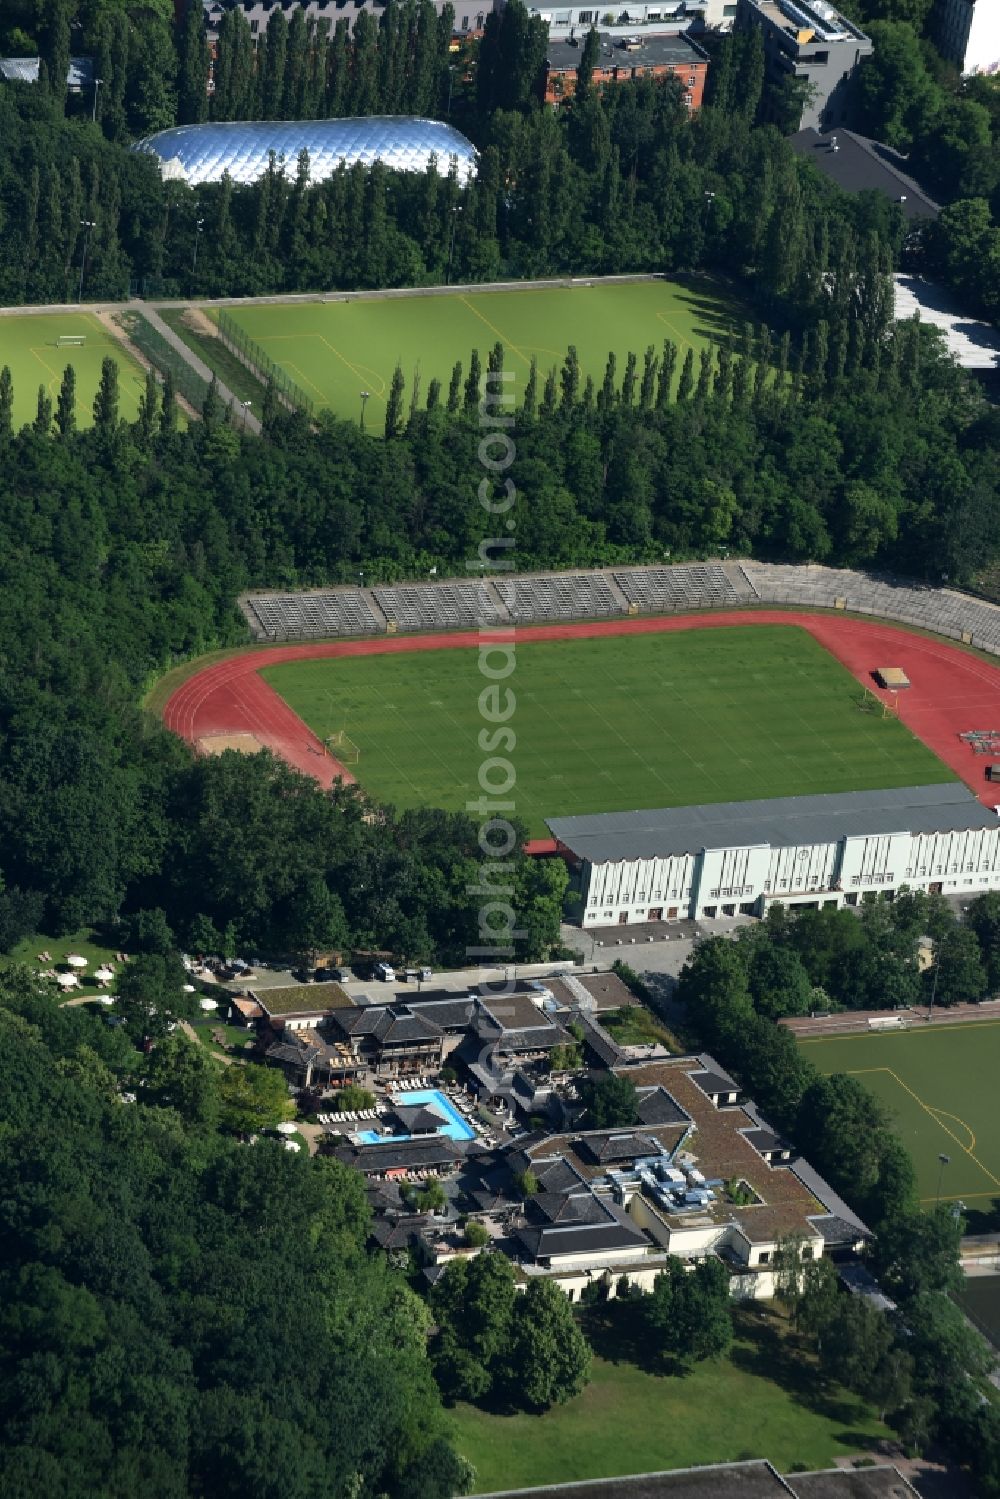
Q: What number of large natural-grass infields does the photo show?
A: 1